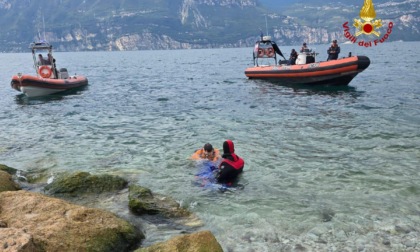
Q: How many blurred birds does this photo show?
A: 0